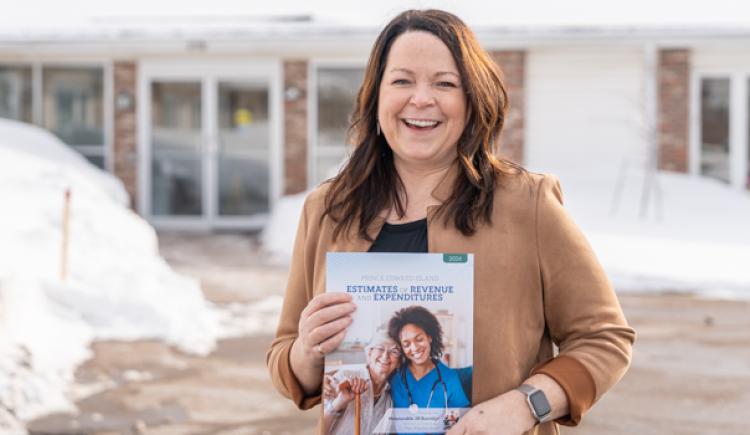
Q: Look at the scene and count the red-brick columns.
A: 4